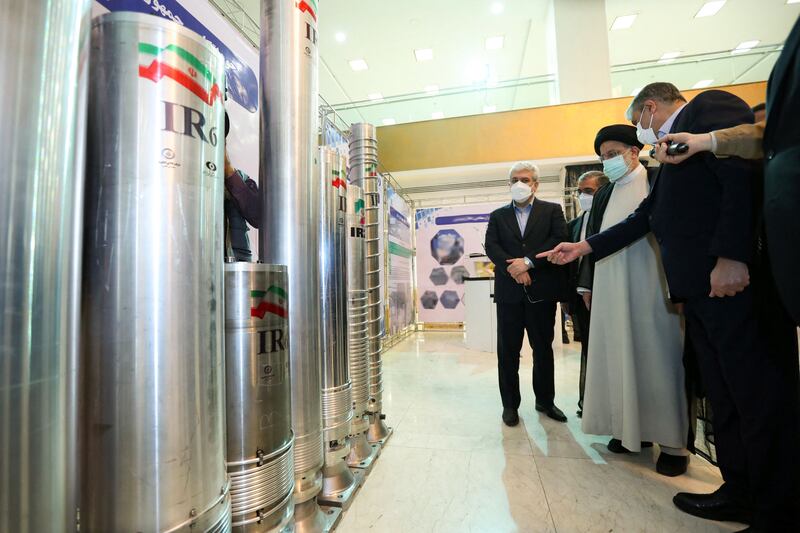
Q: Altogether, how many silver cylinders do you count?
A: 7